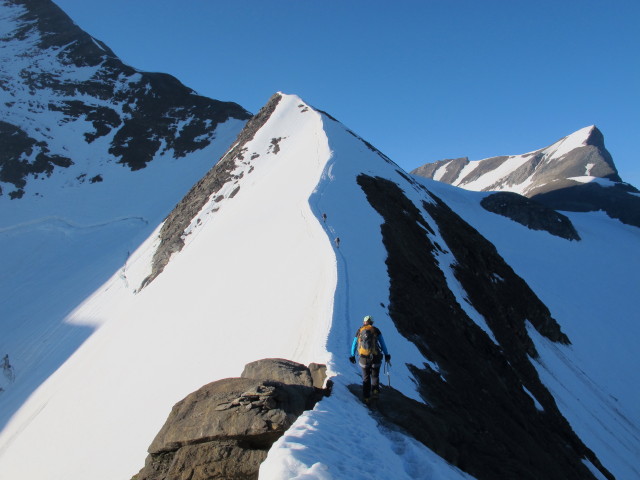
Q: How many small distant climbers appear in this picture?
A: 2